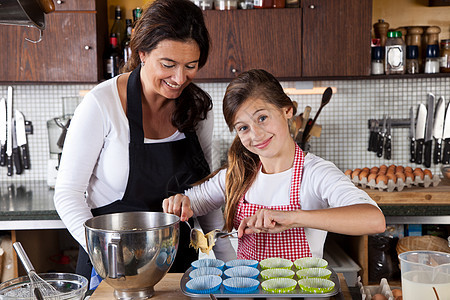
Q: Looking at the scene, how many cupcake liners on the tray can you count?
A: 12